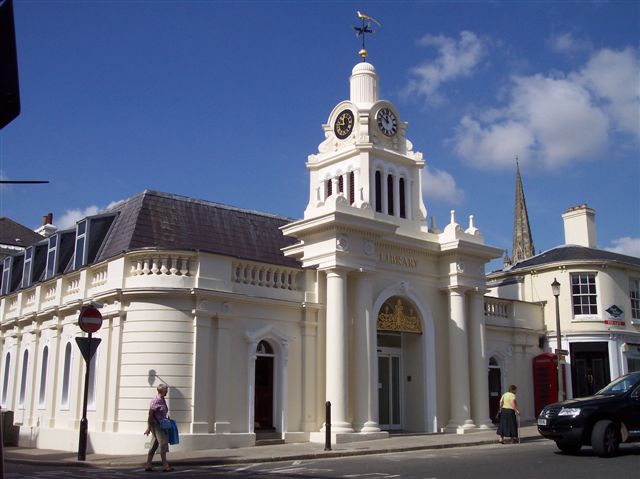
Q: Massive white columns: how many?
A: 4